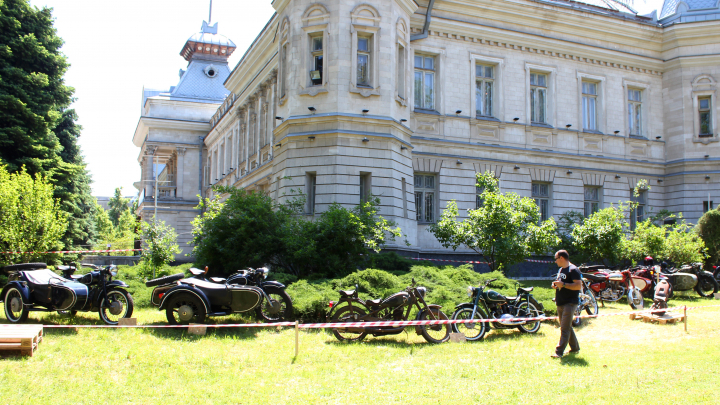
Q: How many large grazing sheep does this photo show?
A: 0